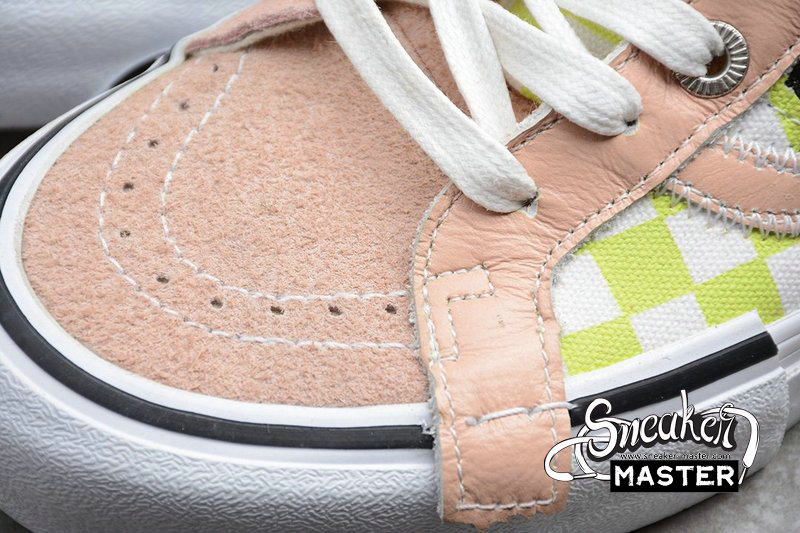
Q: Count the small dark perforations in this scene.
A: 10